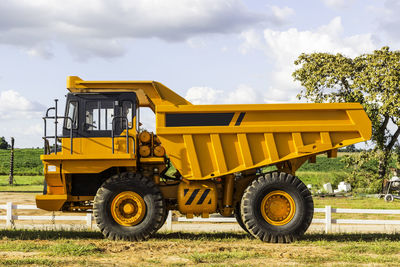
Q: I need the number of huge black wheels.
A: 2